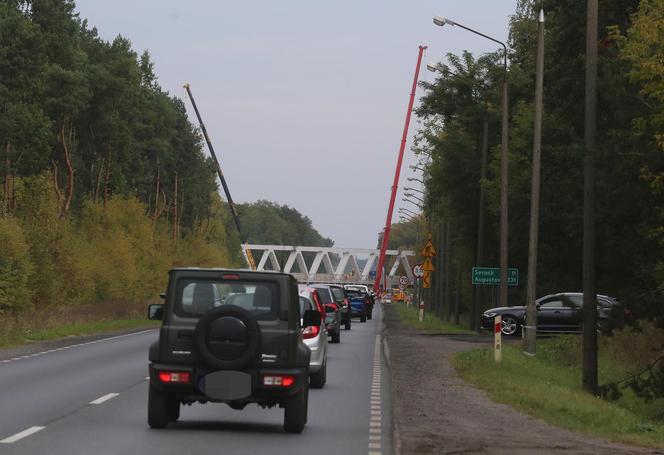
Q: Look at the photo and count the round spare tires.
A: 1